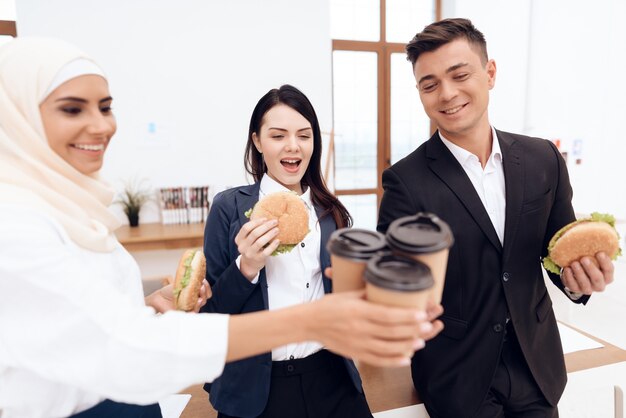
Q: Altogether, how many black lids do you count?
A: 3